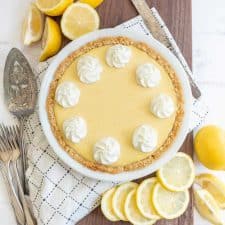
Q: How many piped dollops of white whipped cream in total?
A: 8